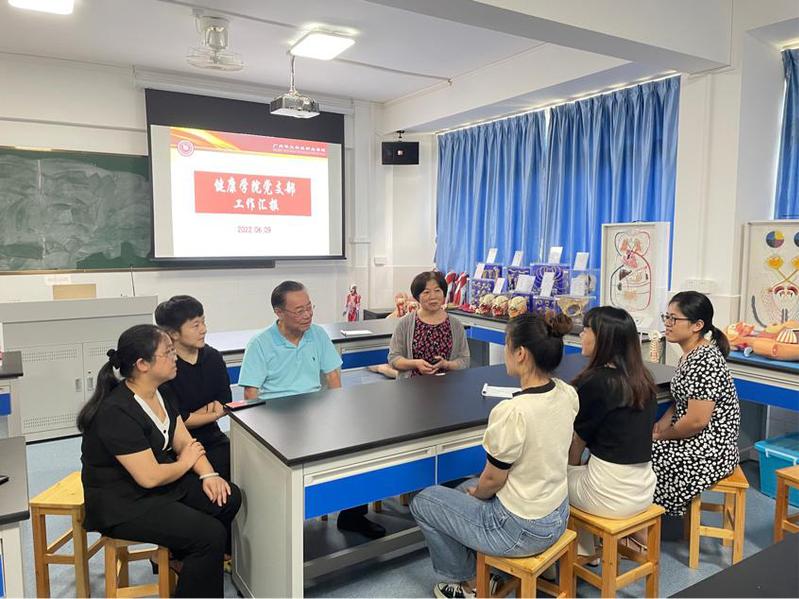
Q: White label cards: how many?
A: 9